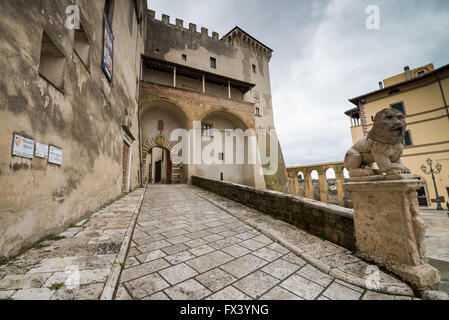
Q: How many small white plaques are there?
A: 3